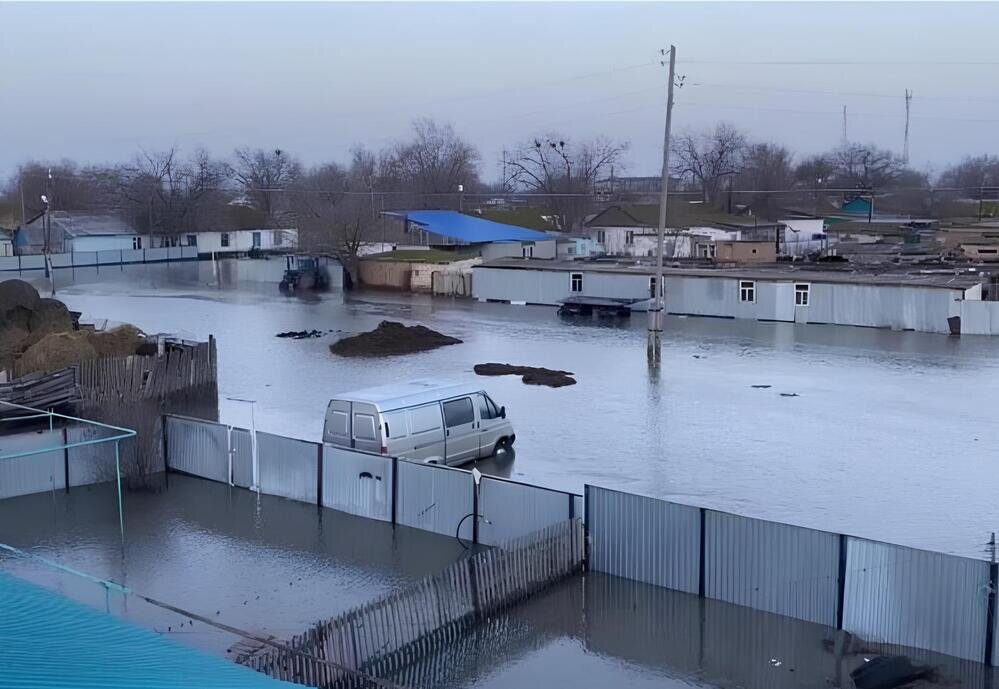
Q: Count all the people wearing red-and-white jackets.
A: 0